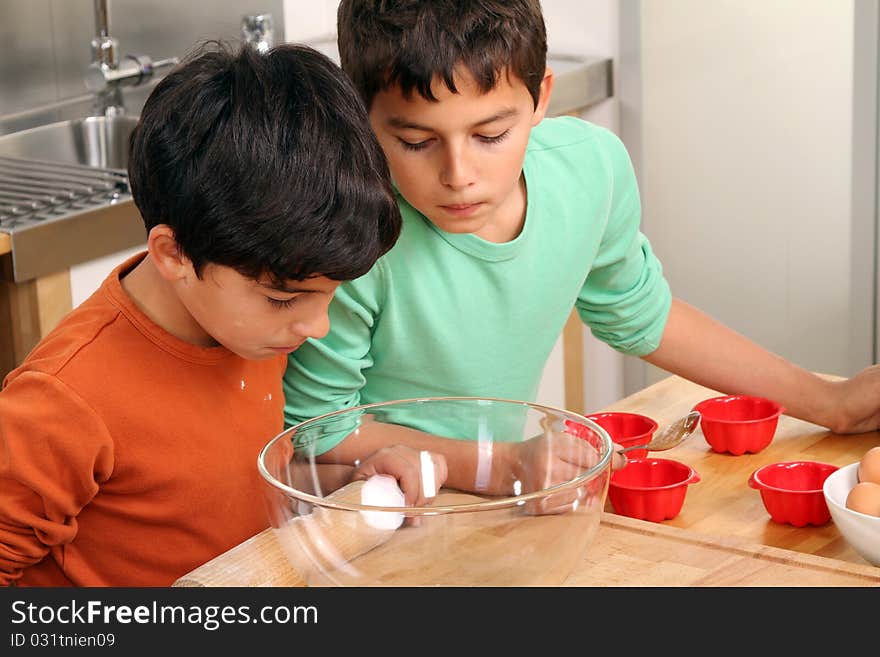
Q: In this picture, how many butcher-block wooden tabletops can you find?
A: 1